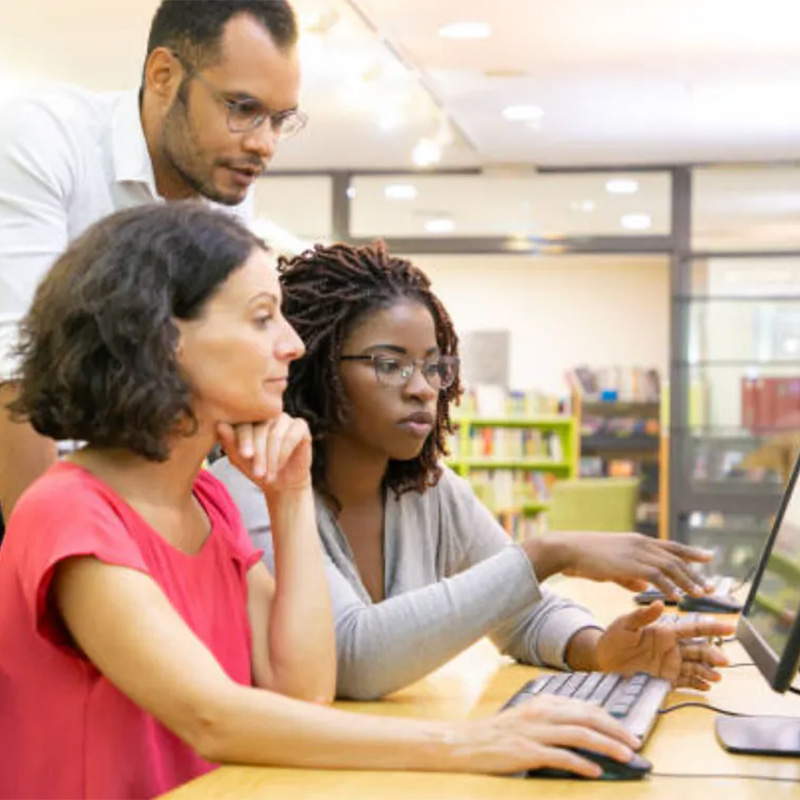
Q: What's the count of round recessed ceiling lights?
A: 6